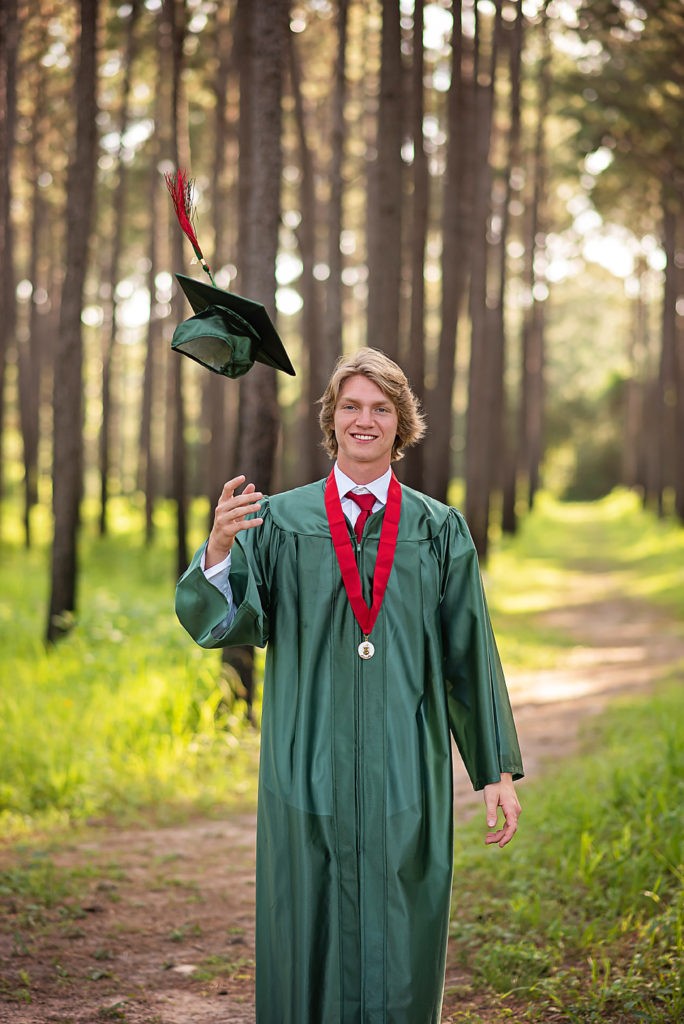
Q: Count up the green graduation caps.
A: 1